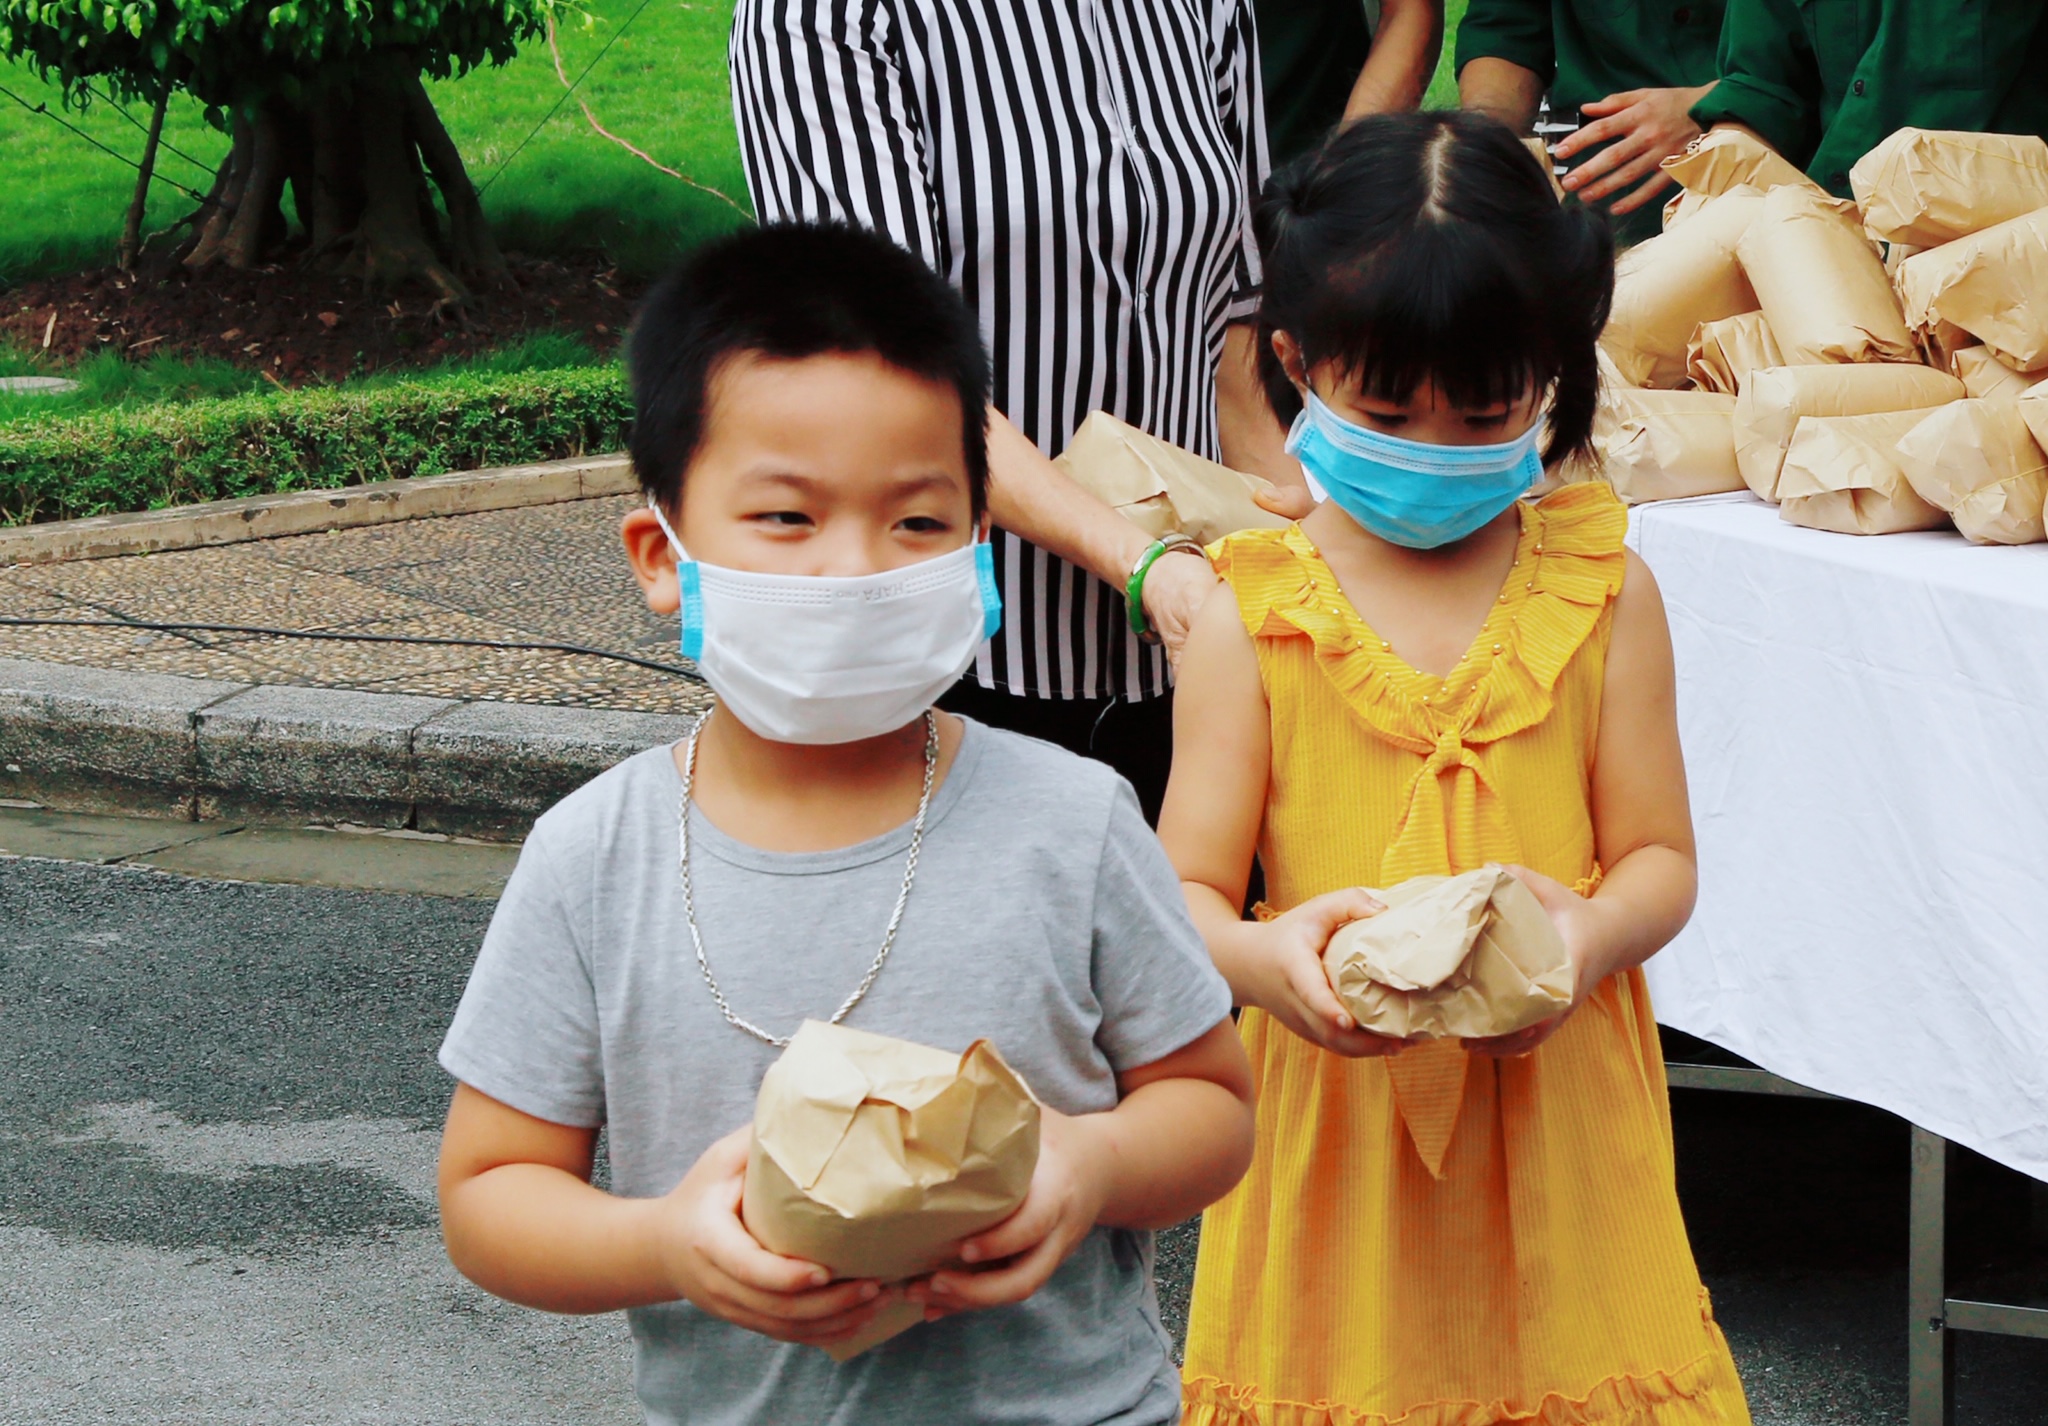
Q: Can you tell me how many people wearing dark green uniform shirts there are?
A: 3